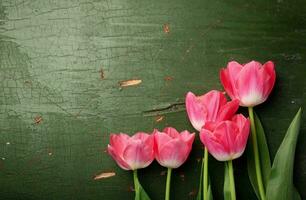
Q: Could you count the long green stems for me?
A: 5